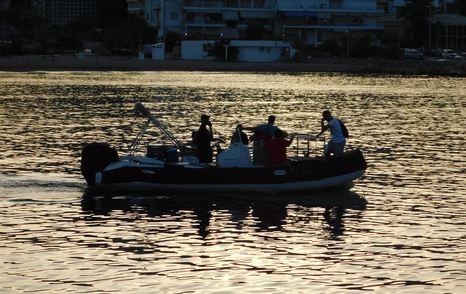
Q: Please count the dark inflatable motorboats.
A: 1